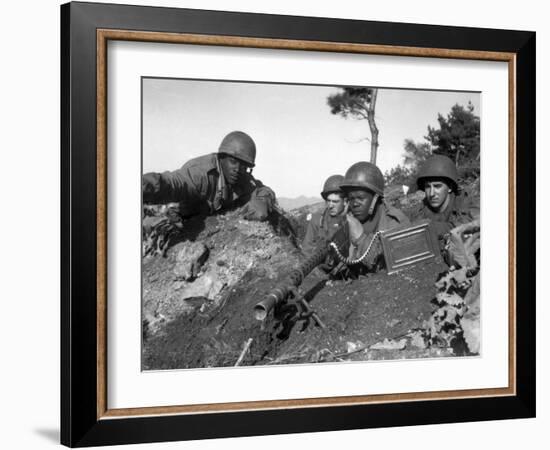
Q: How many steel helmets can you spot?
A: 4